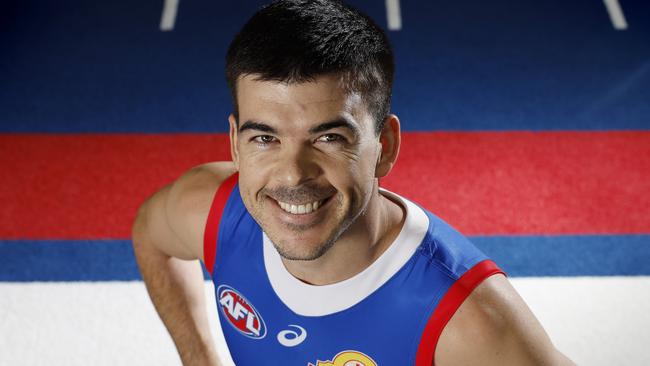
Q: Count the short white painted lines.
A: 3